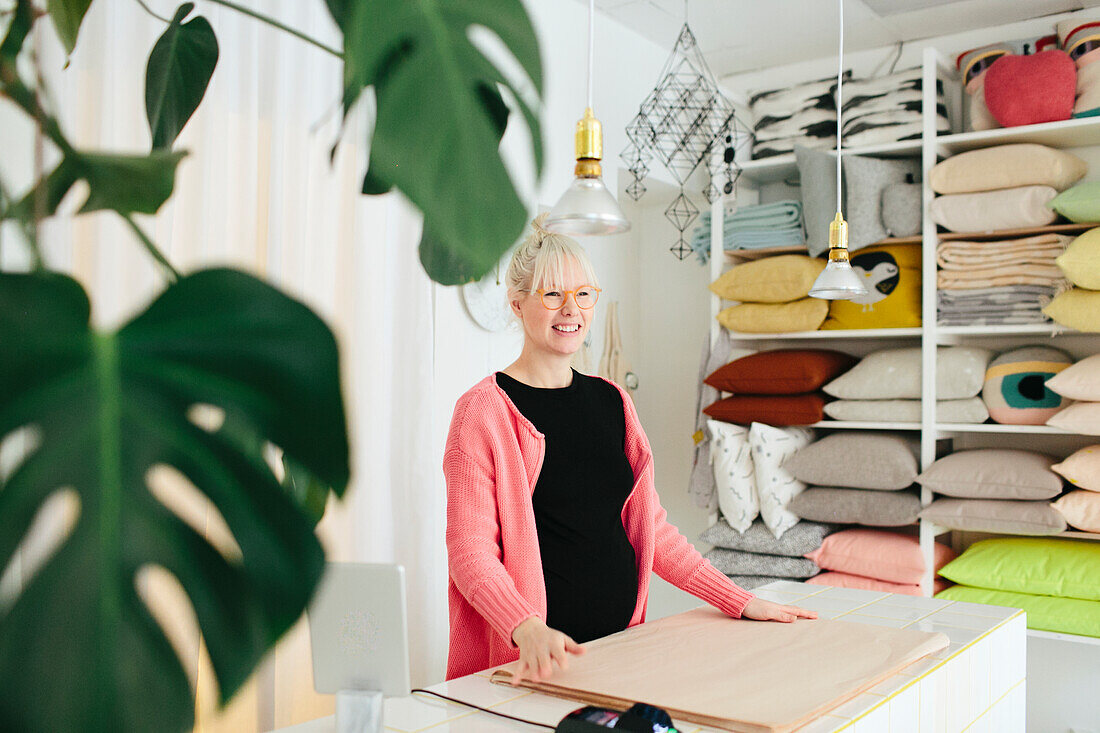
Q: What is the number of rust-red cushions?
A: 2